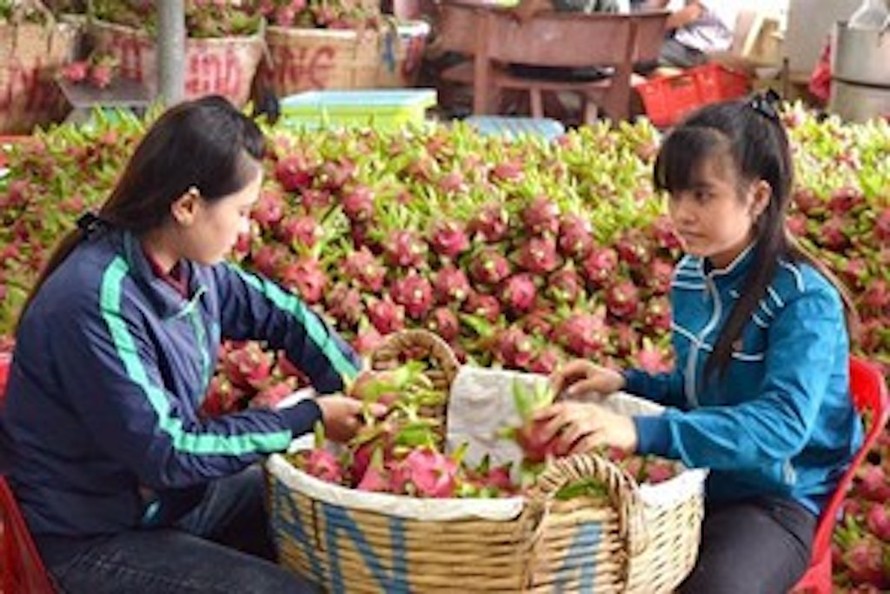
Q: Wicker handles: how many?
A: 2